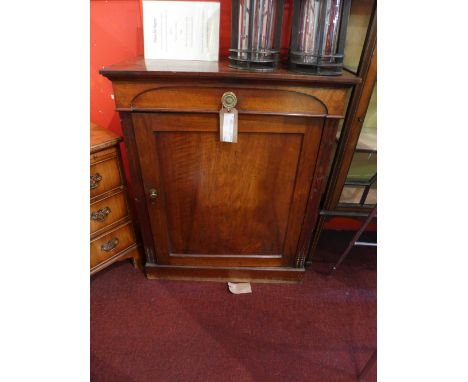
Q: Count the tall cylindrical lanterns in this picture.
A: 2